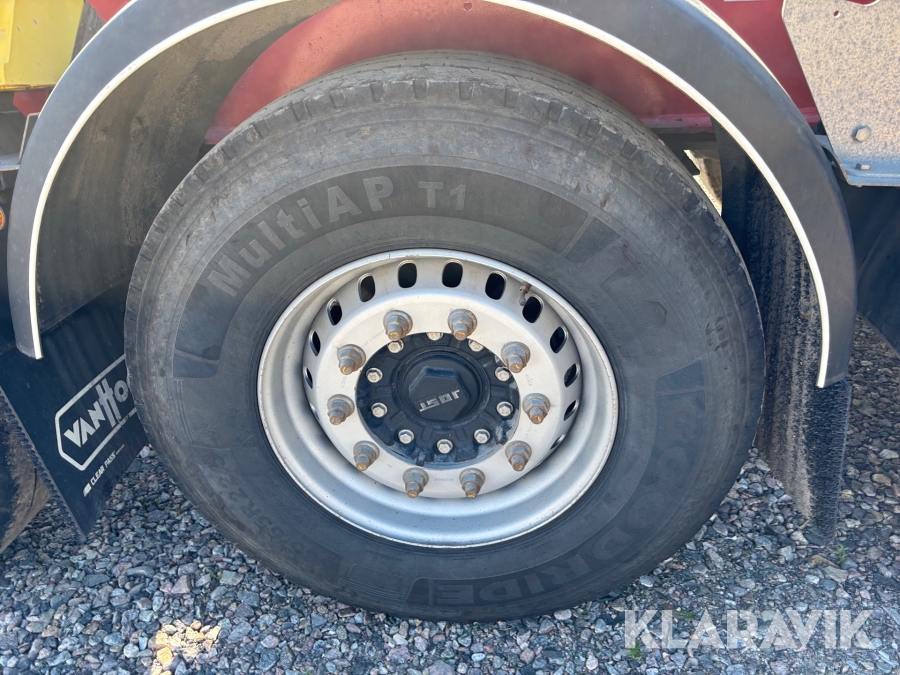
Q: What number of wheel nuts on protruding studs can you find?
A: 10